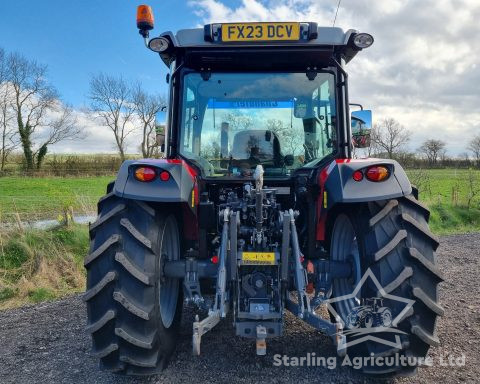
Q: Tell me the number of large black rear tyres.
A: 2